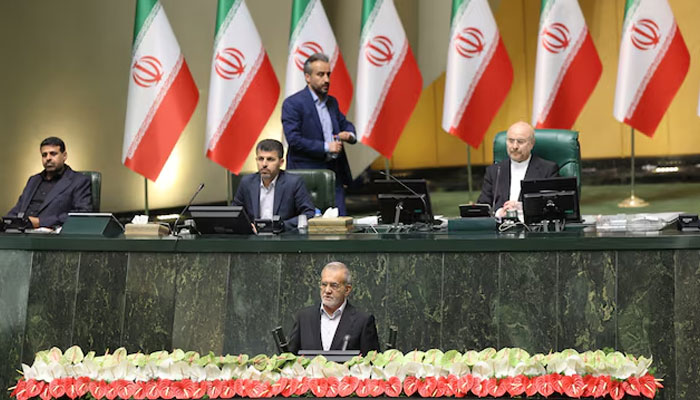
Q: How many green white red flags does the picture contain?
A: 7